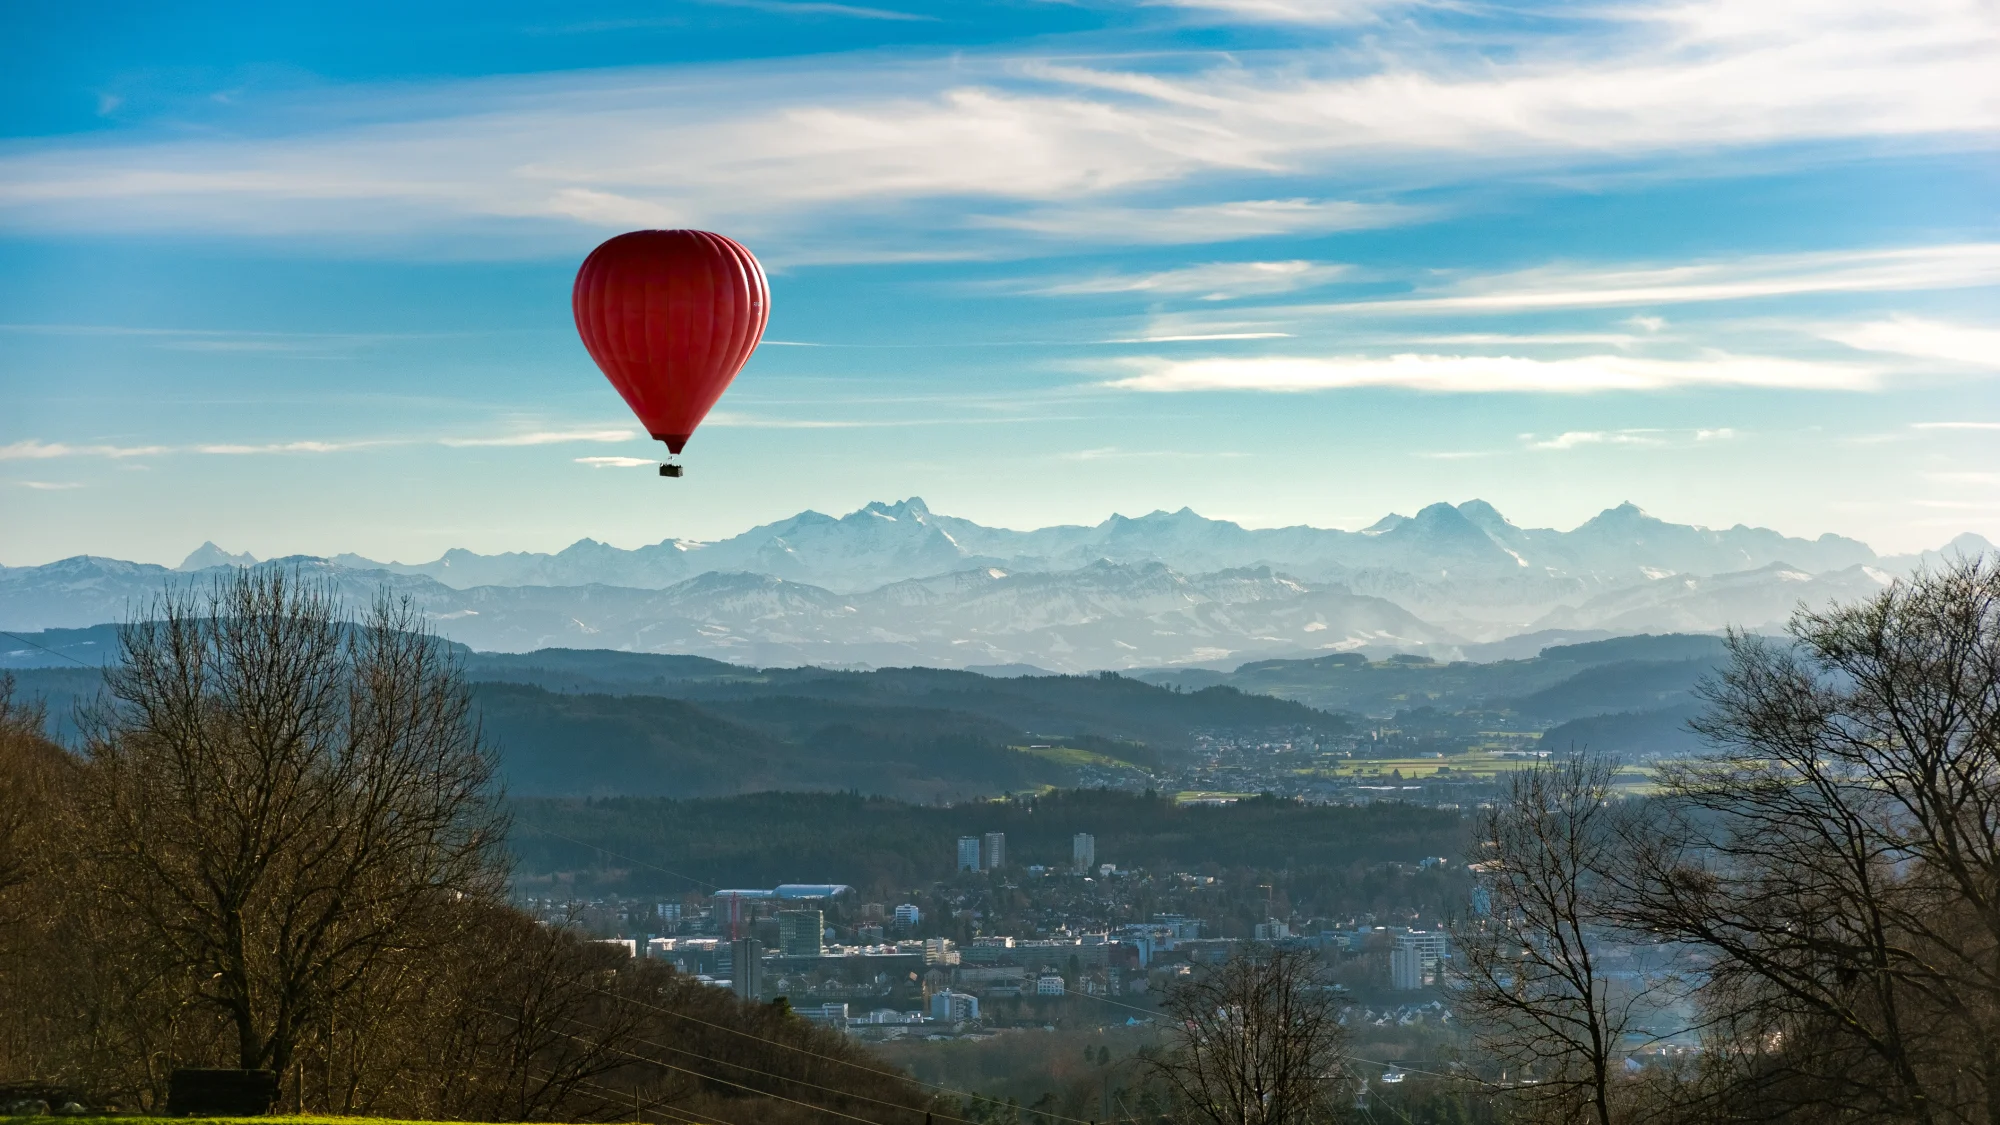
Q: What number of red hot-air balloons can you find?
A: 1